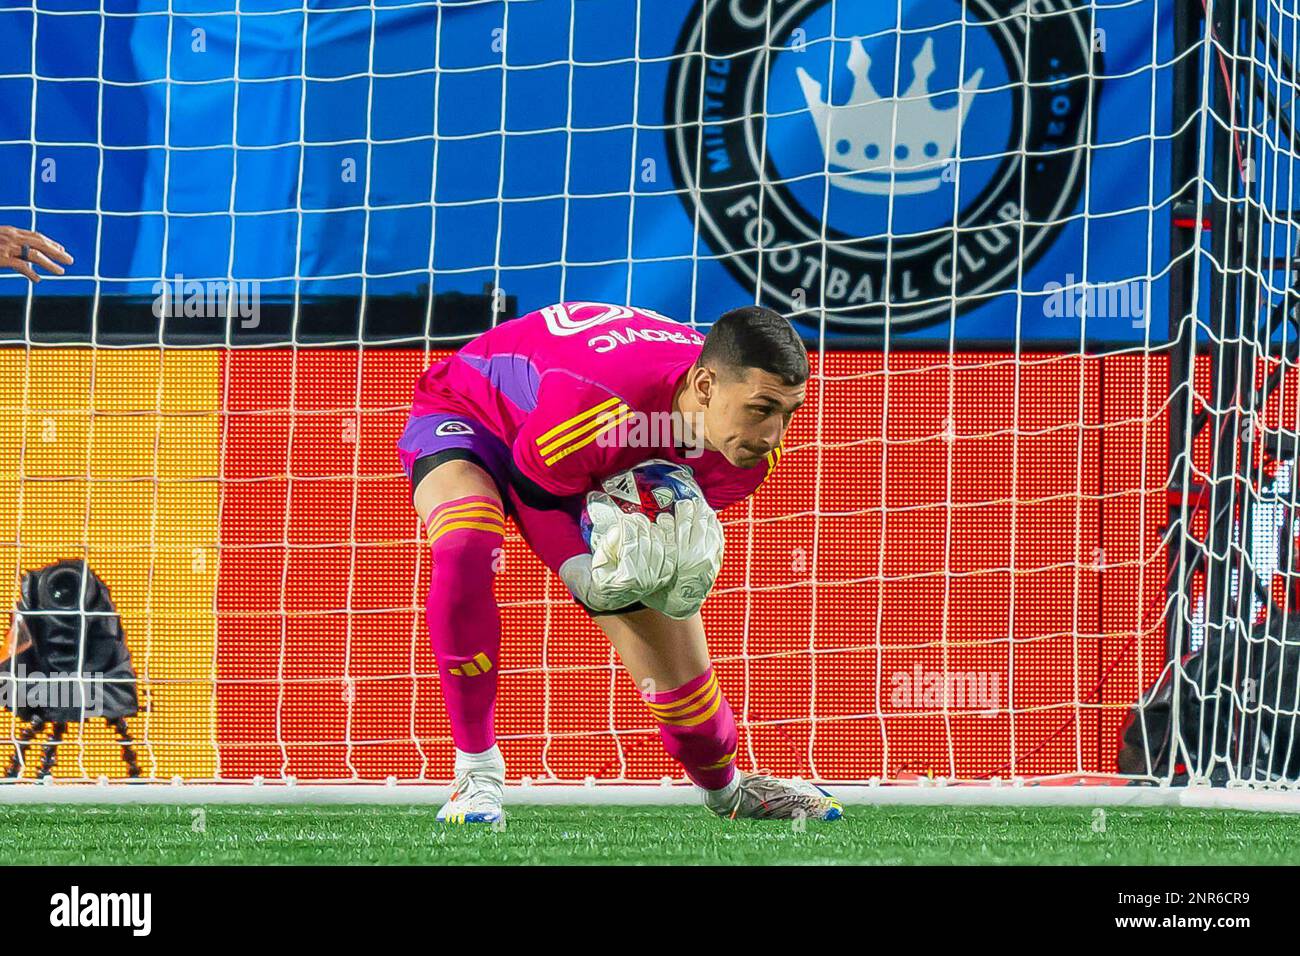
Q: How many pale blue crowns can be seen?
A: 1